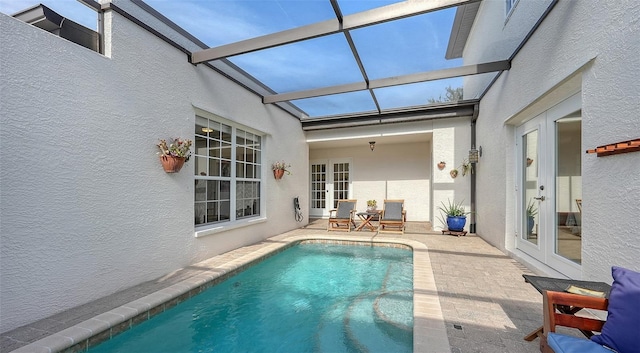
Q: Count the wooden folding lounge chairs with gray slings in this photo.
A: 2